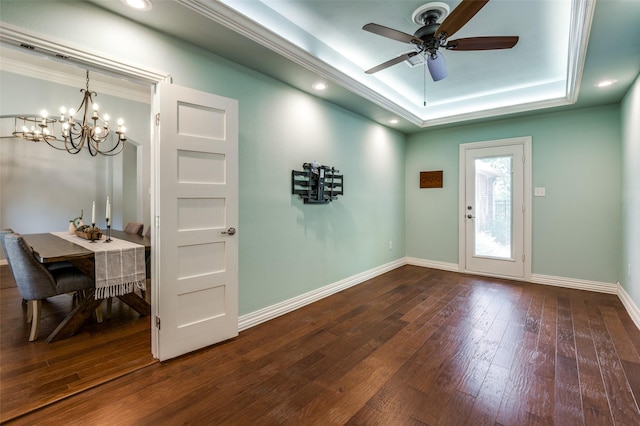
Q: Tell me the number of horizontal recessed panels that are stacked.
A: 5